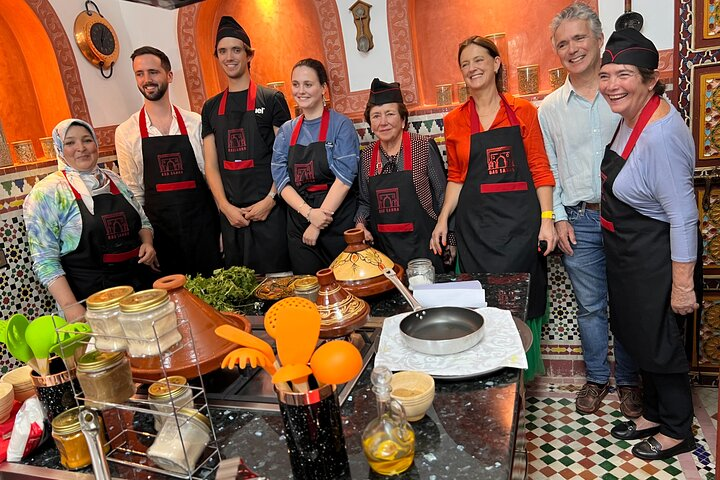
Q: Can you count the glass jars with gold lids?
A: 7